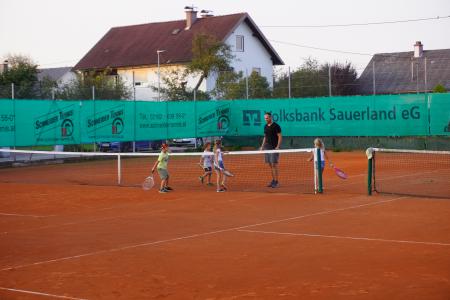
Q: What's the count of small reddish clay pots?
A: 0